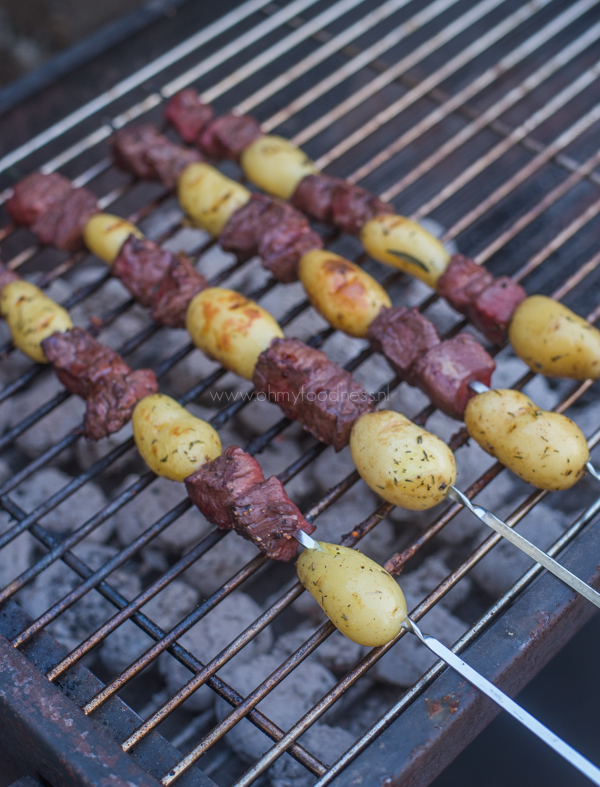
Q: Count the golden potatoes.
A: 12